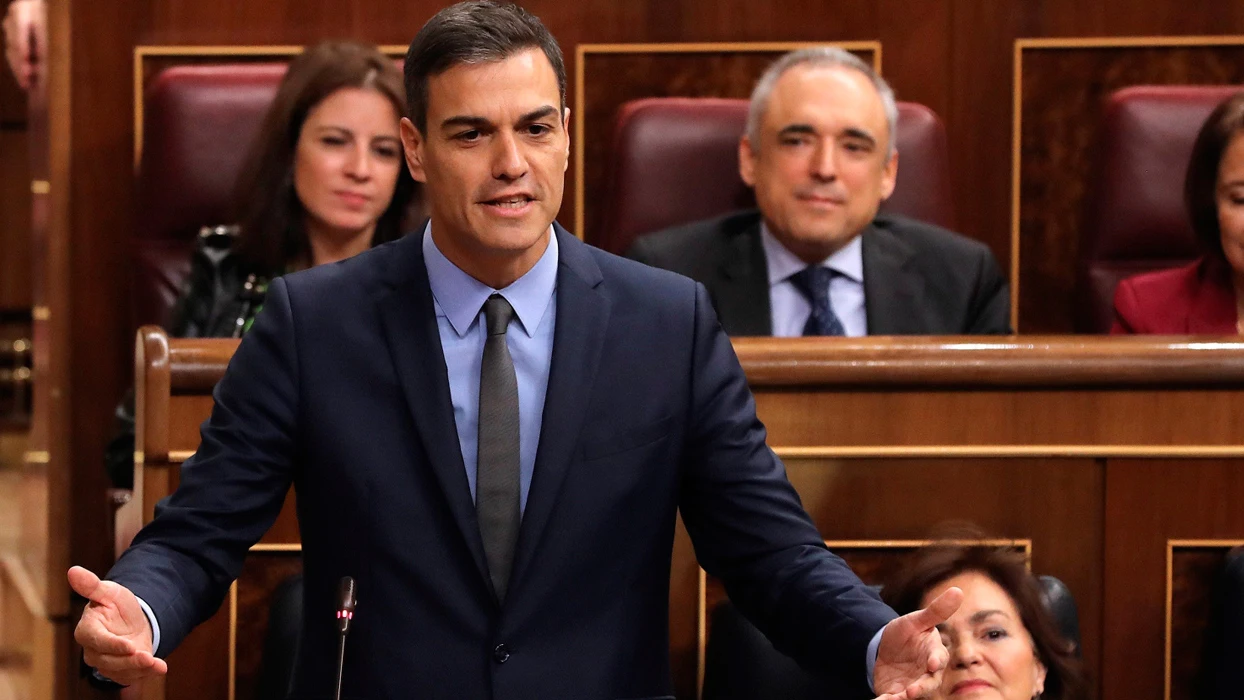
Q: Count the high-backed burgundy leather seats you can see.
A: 3